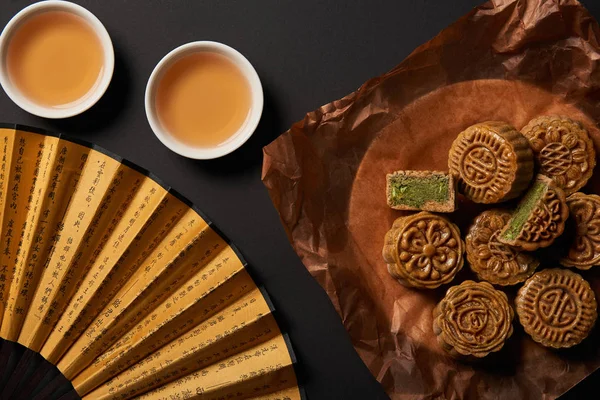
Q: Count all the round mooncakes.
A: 7